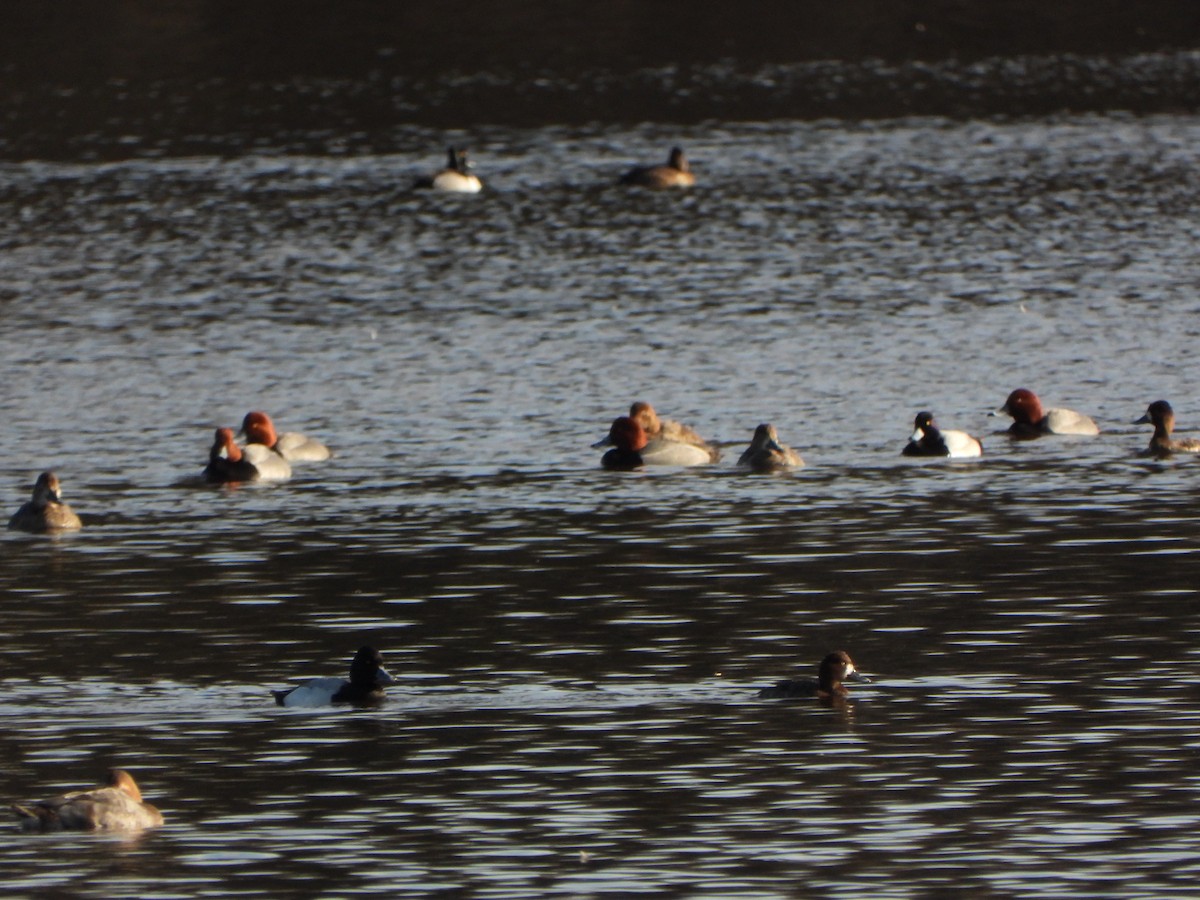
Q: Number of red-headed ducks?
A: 4